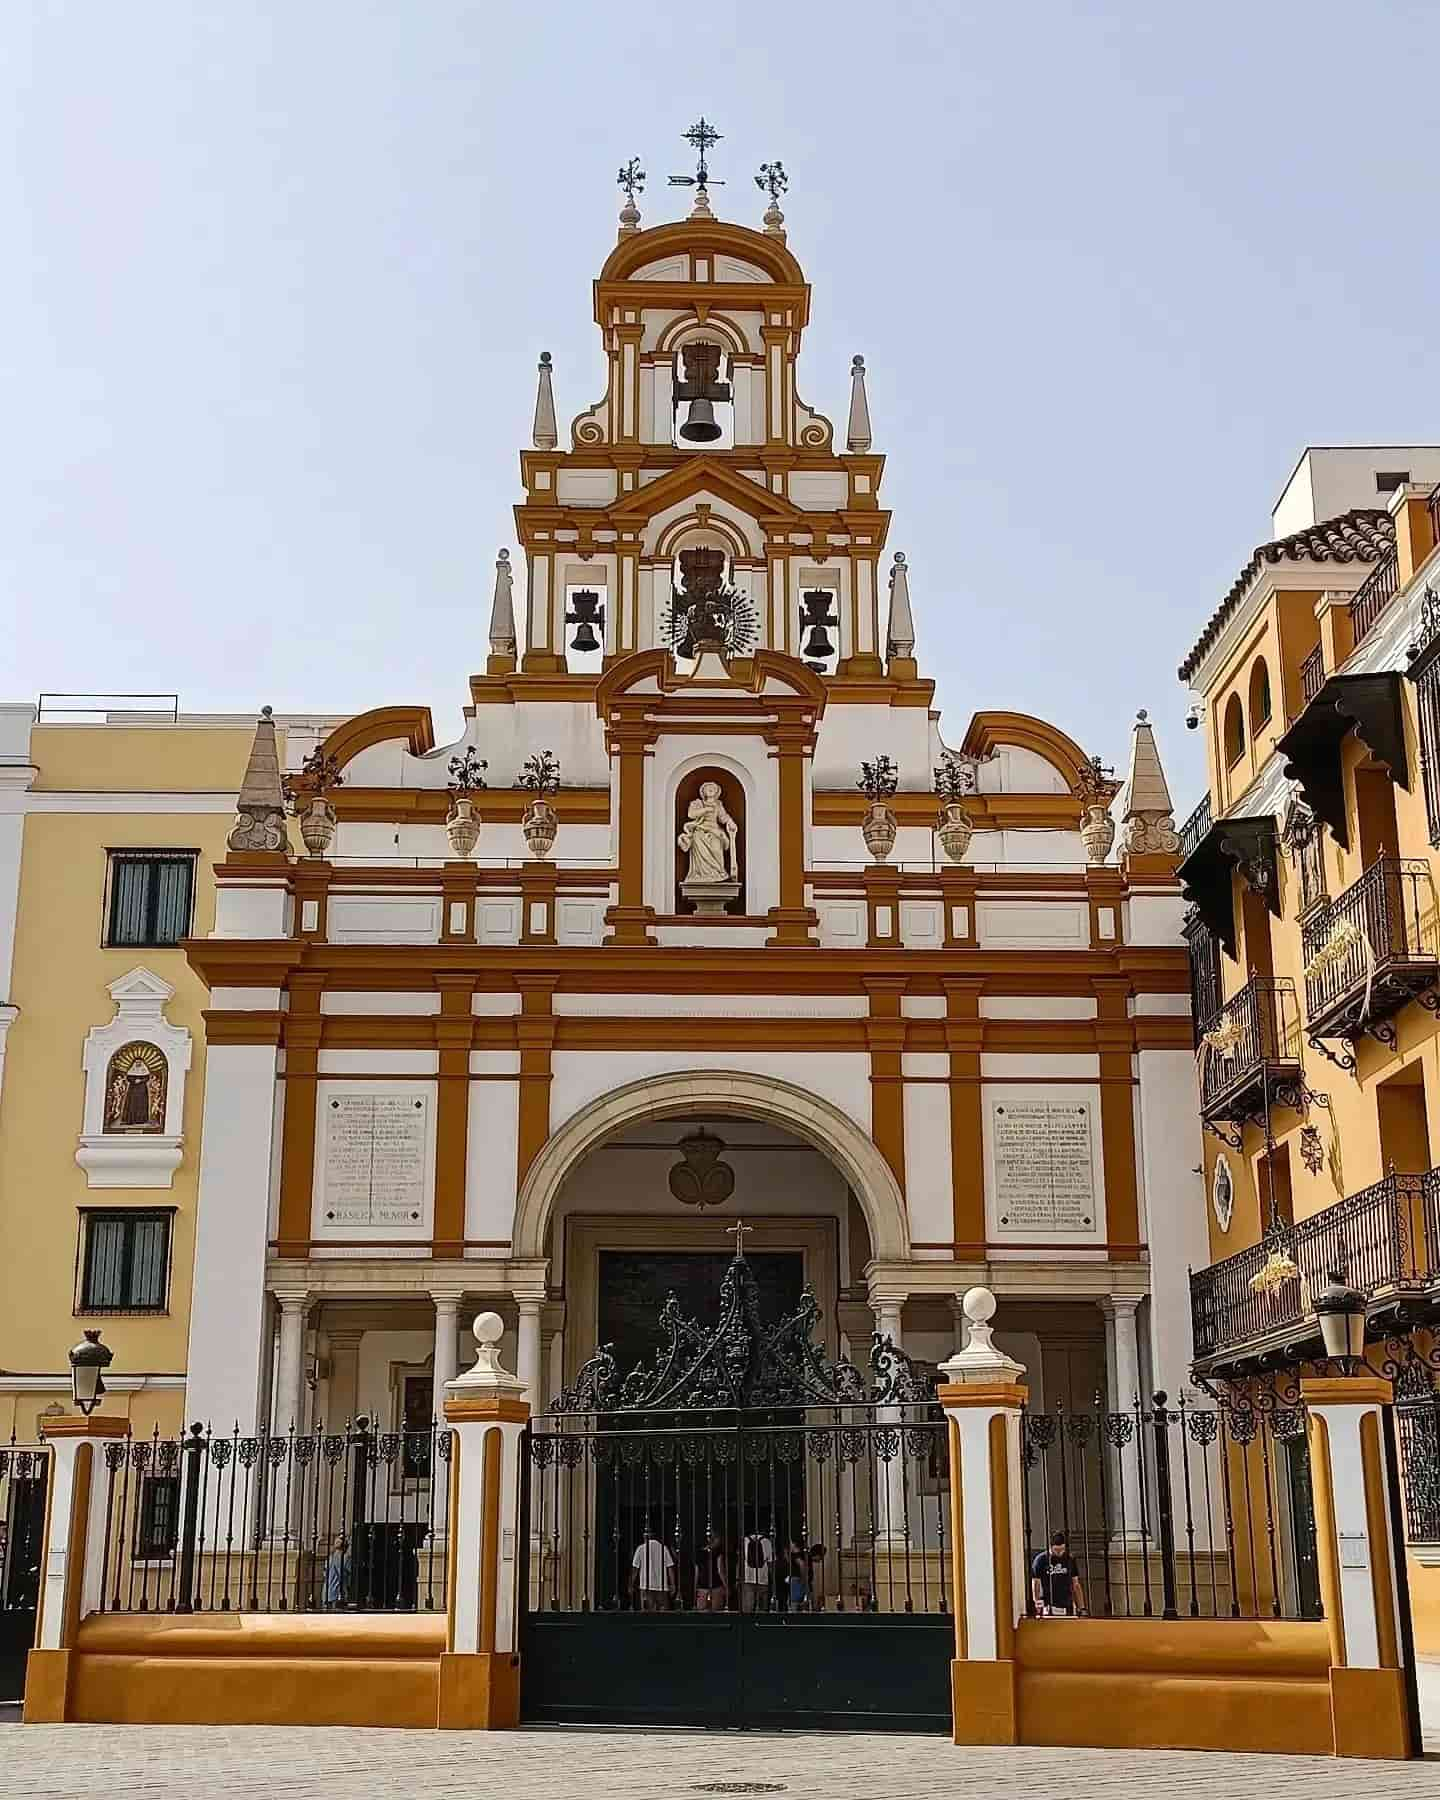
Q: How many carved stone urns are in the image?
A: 6